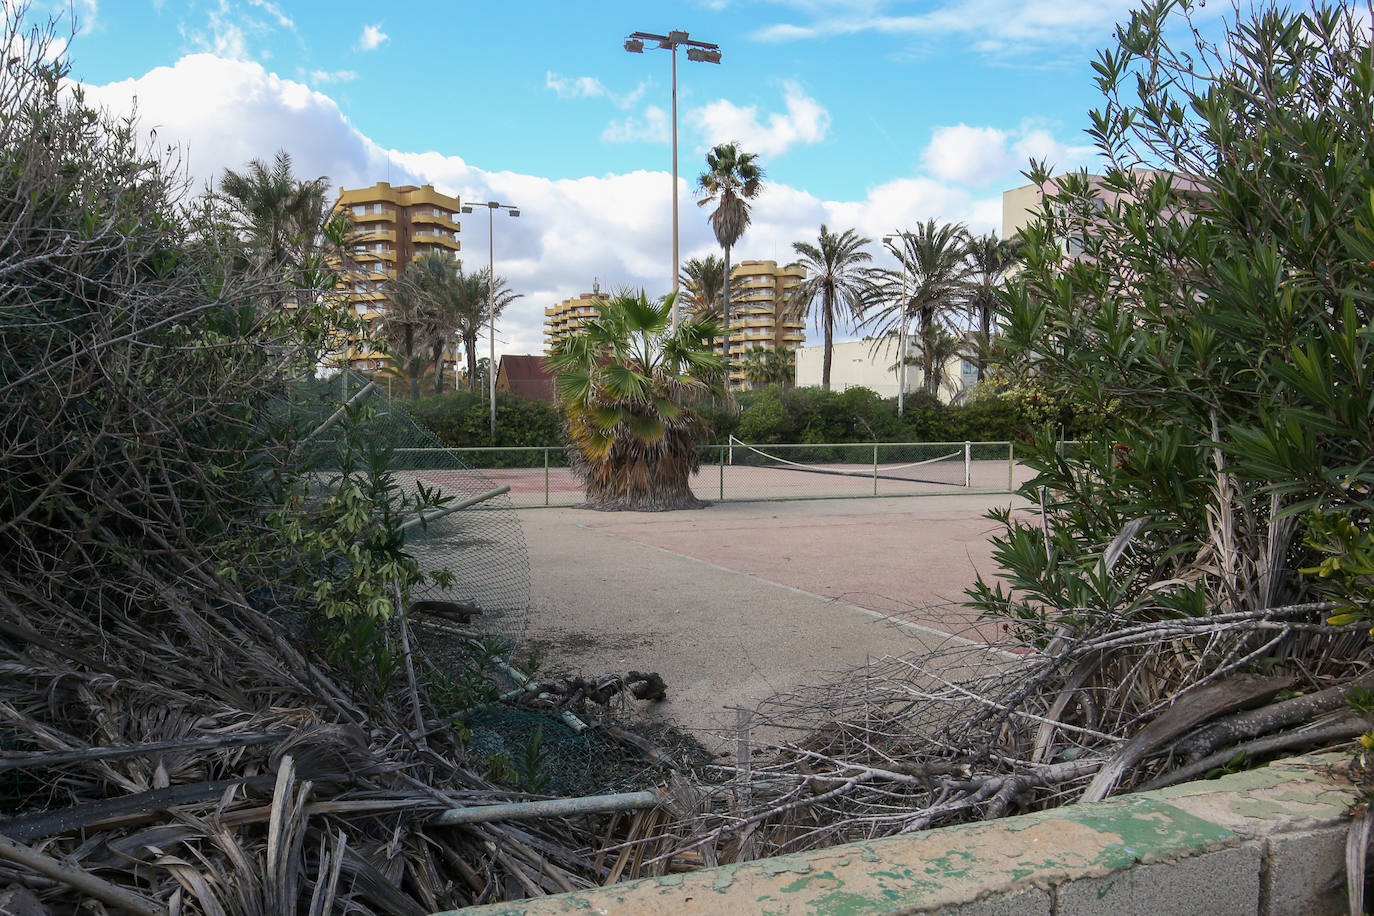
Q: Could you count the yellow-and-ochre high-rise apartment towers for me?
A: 3